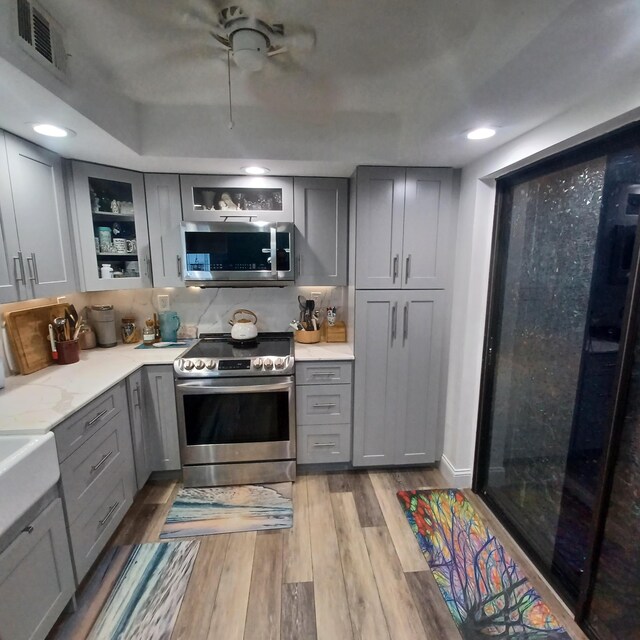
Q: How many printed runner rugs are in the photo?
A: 3